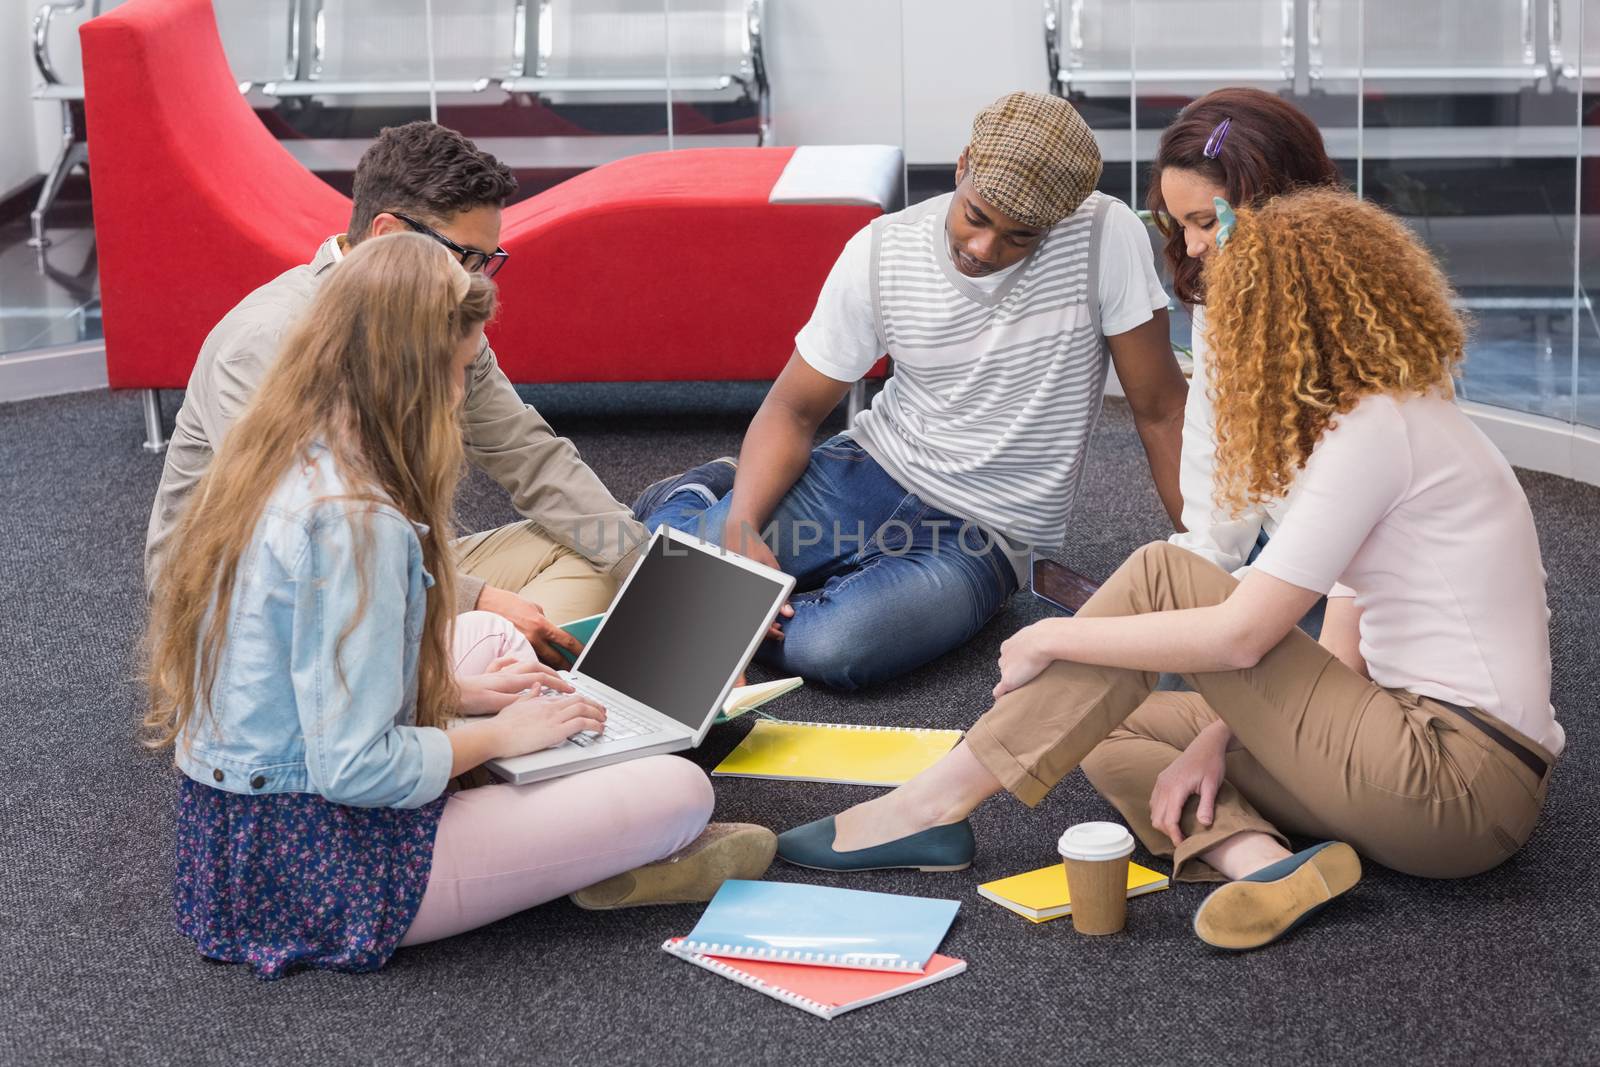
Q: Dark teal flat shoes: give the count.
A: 2